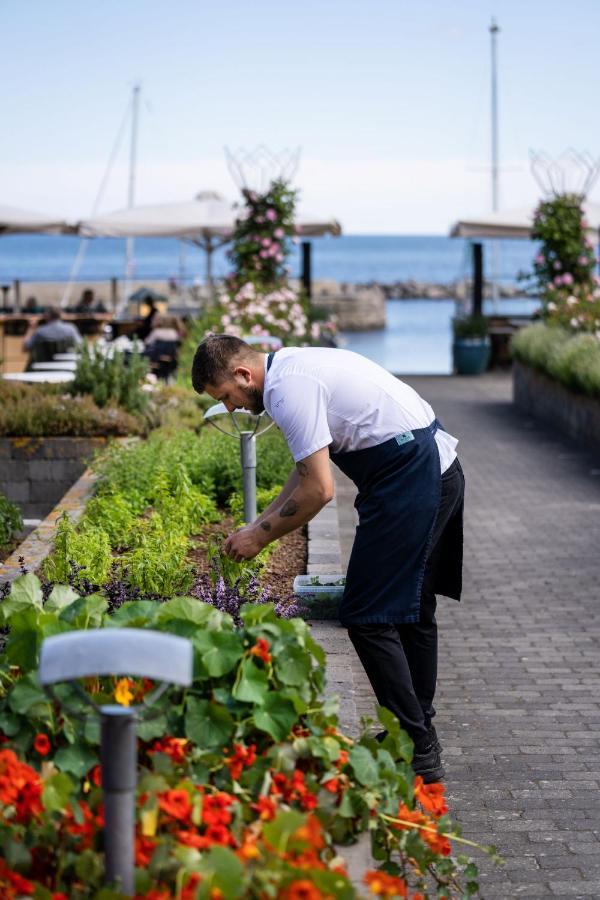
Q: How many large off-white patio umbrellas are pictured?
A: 3